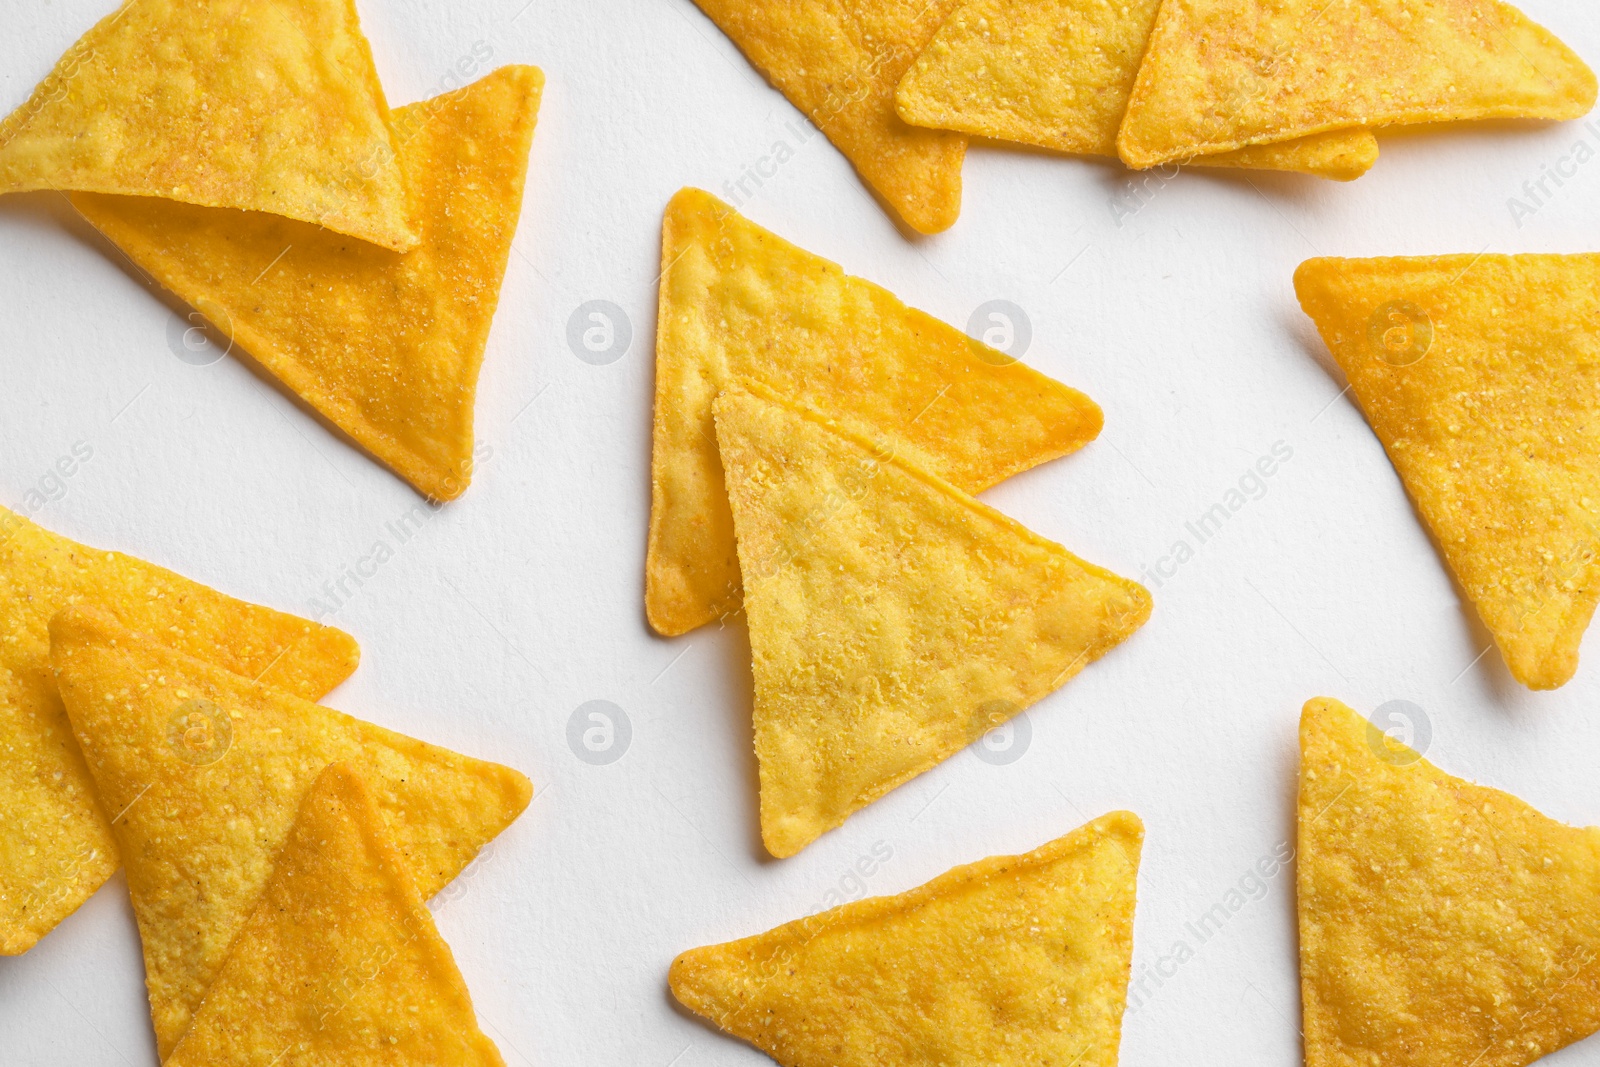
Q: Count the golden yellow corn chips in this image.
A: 13